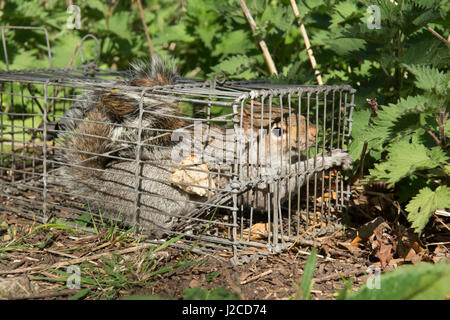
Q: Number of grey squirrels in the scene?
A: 1